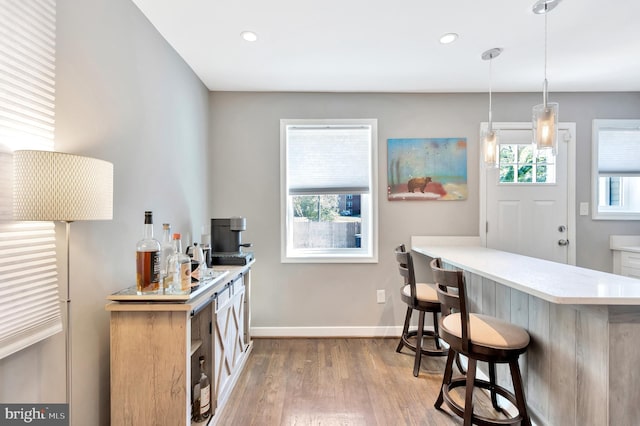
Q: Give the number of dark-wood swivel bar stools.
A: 2